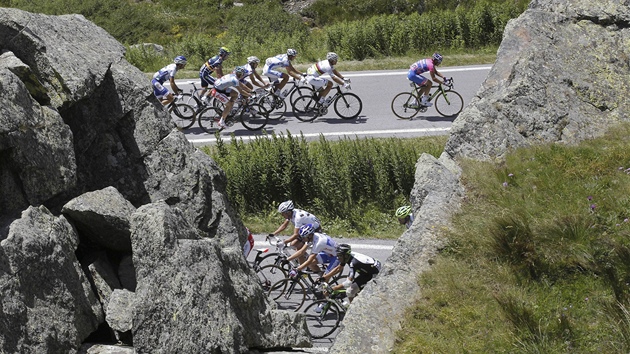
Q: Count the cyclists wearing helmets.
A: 11